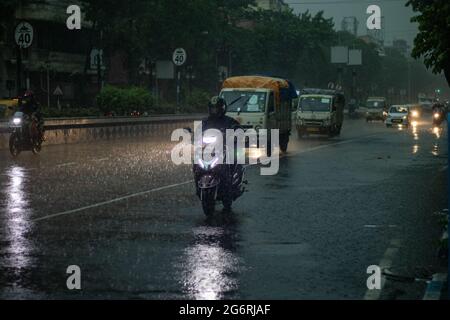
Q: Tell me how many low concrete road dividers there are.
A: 1